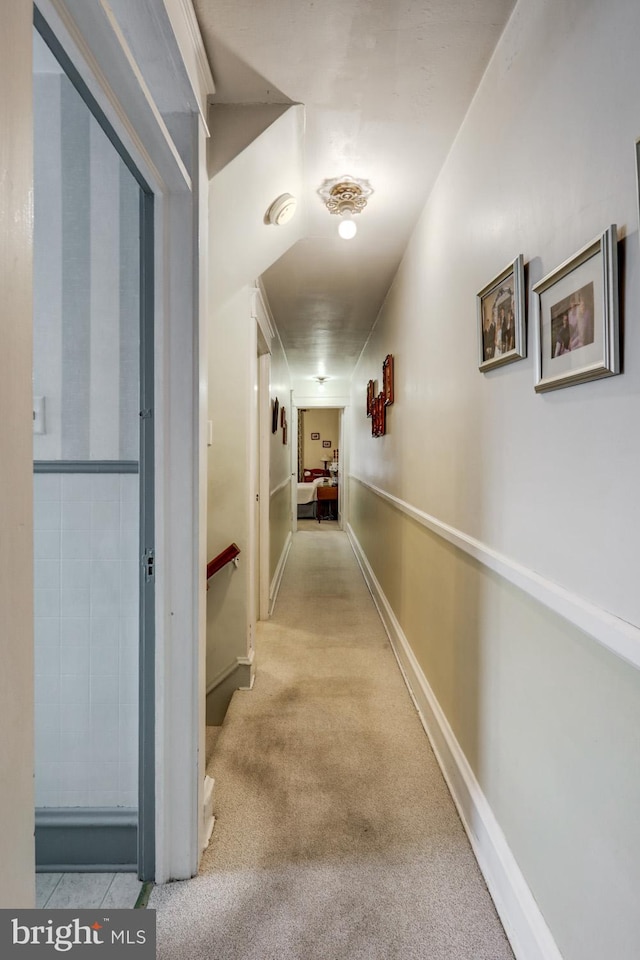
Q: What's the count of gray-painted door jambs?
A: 1